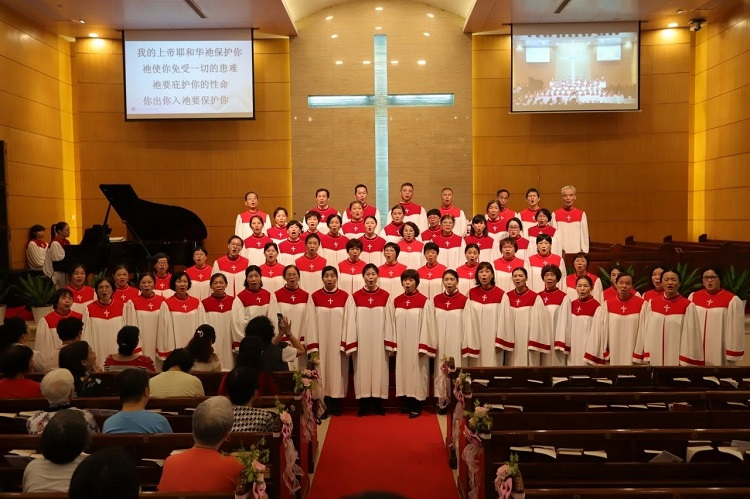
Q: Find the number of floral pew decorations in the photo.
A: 8